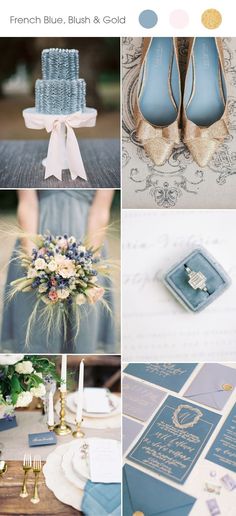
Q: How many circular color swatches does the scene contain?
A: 3